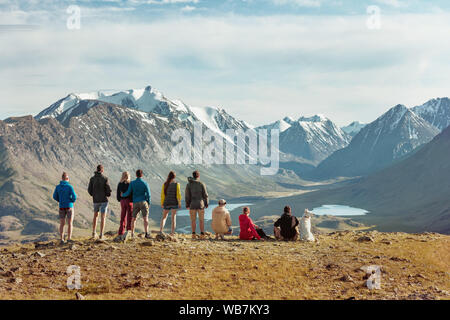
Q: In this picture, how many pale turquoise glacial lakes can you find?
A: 2